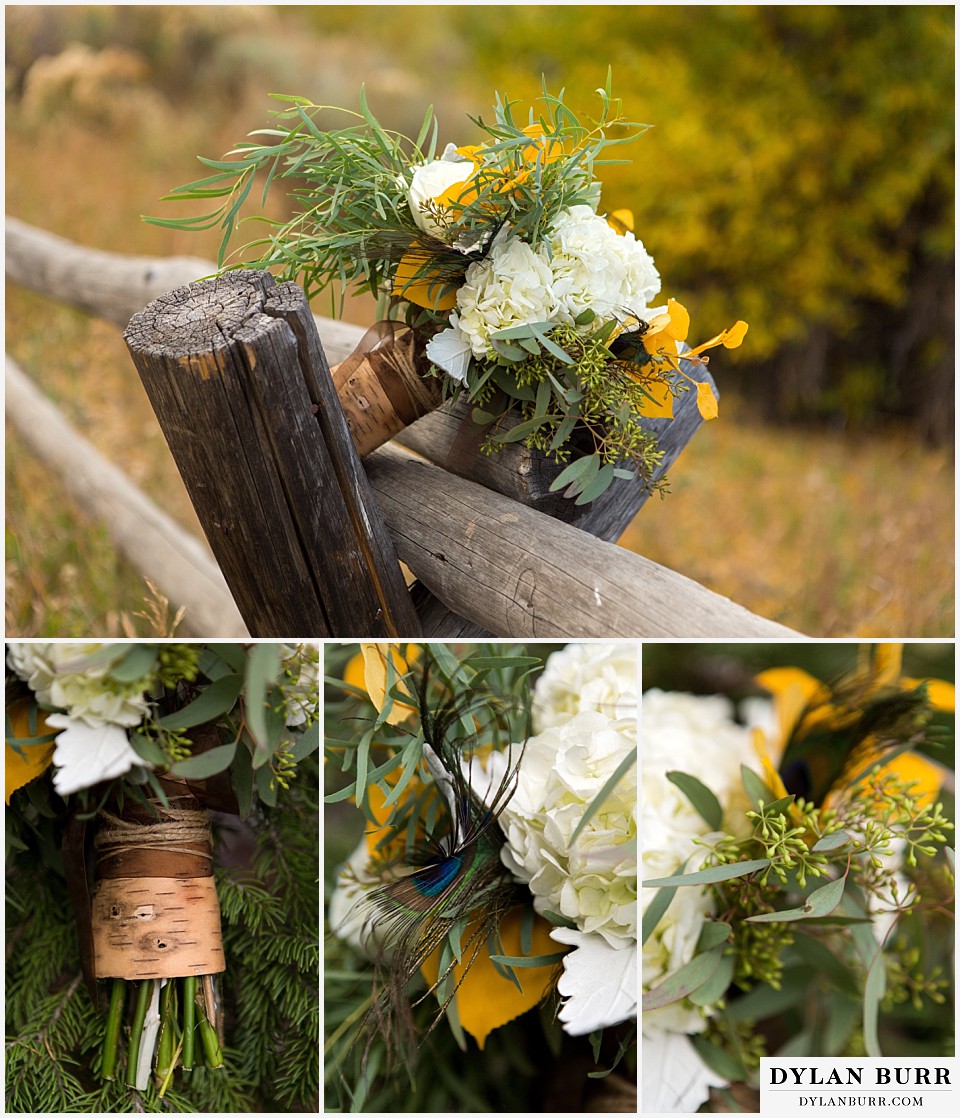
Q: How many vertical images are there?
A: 3